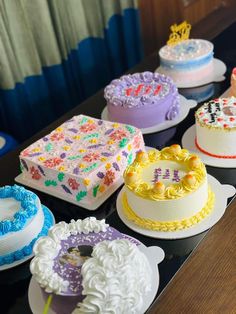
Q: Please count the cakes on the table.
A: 8